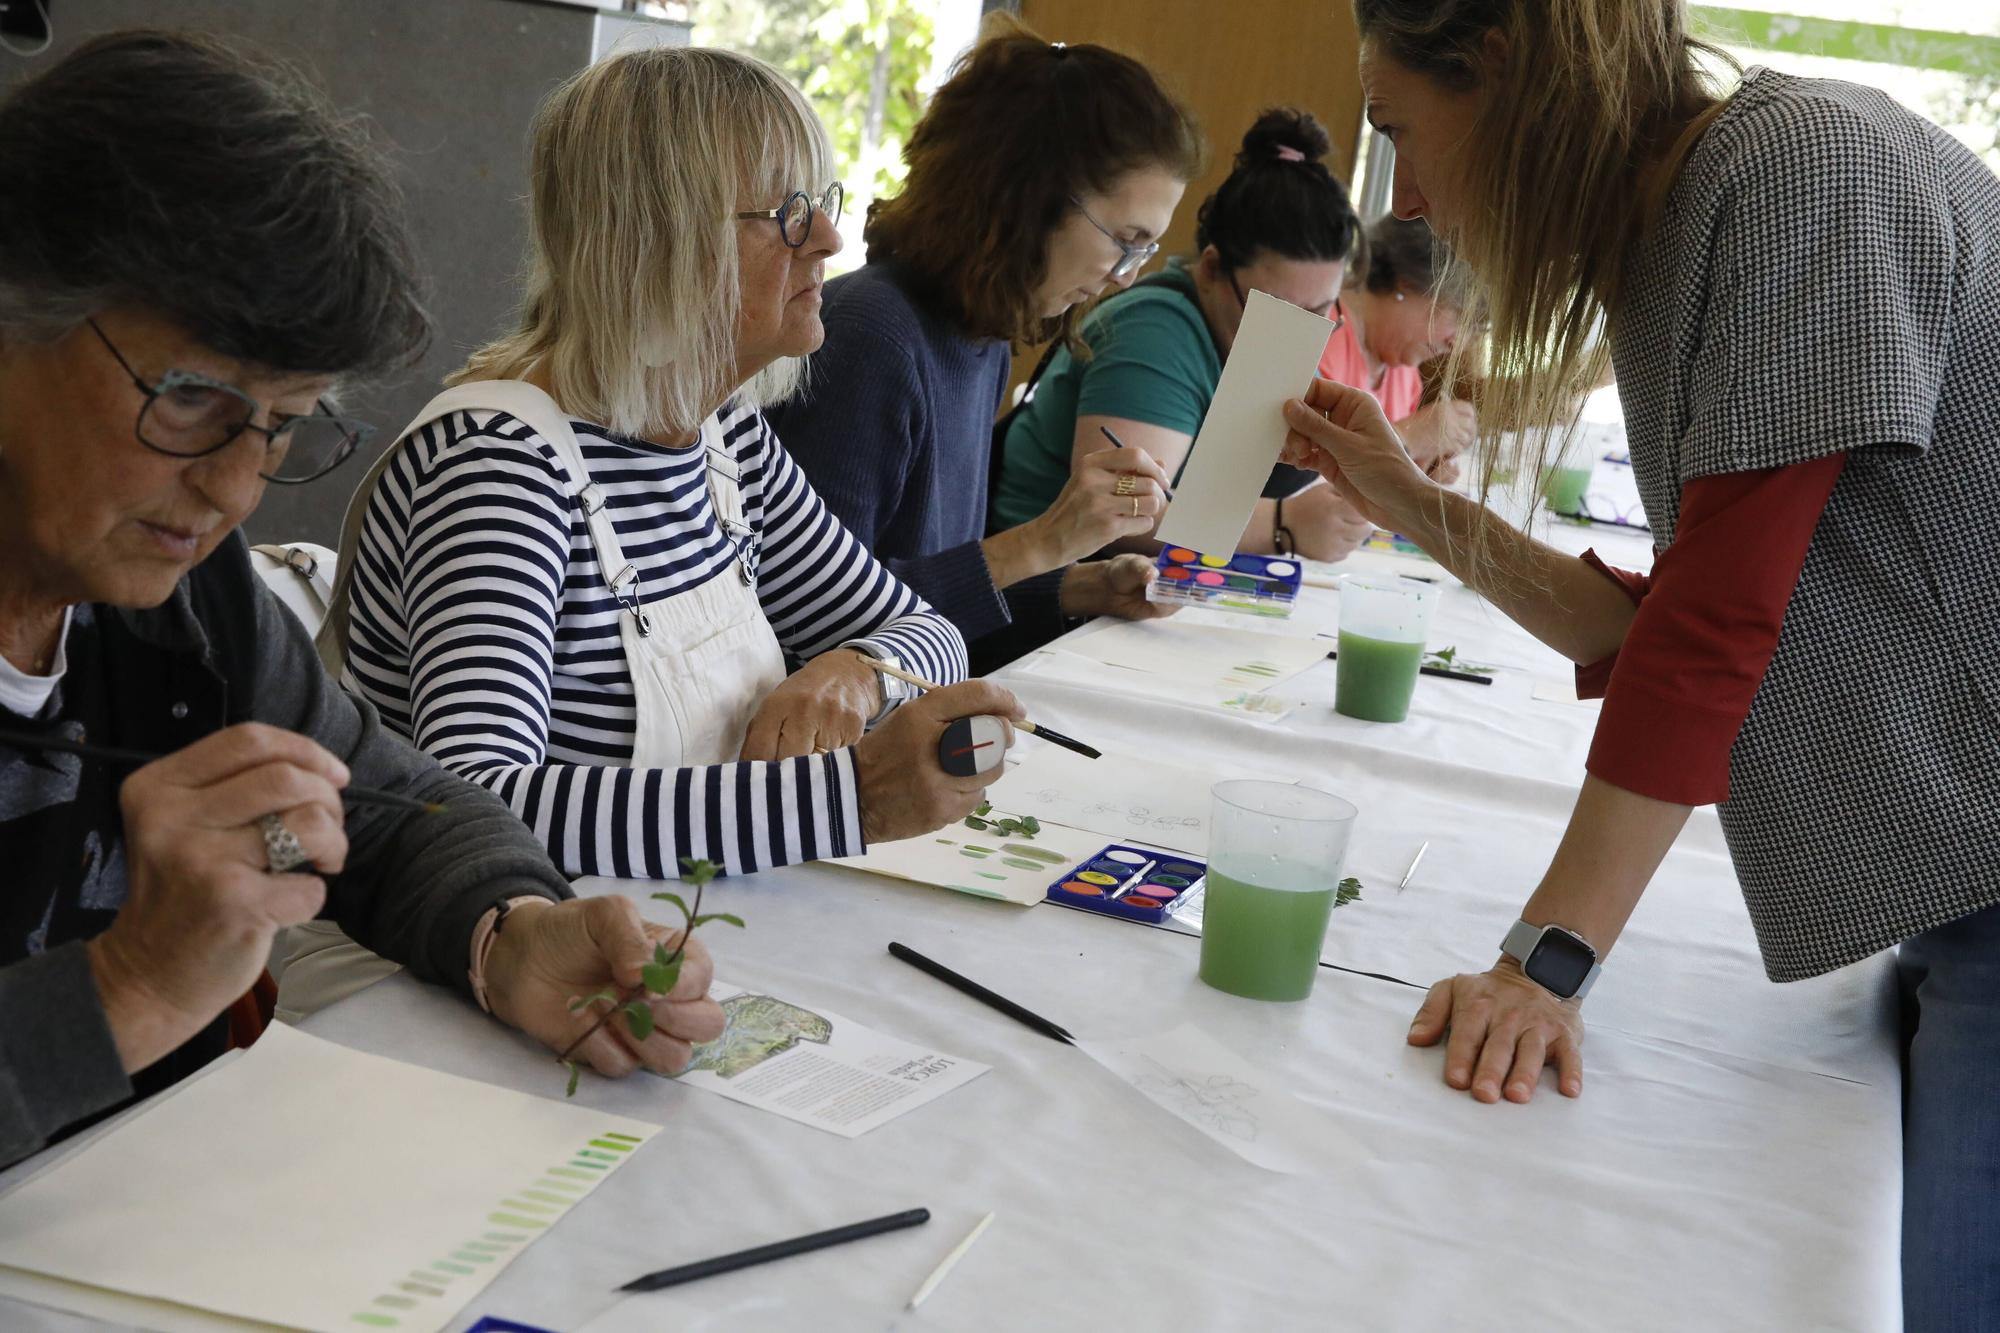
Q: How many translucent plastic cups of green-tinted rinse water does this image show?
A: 3